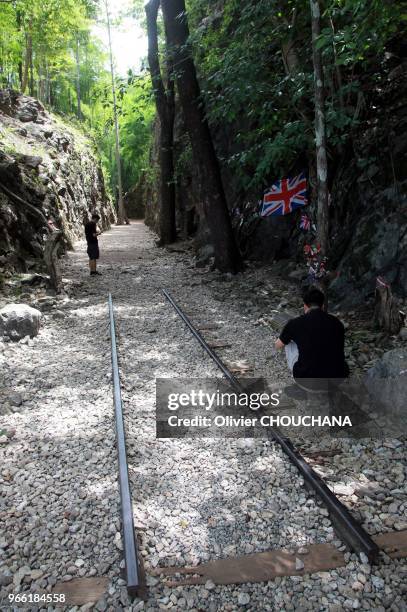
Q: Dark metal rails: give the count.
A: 2